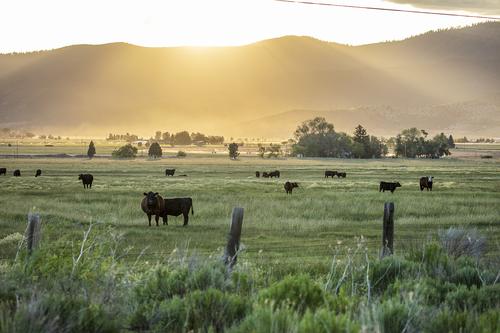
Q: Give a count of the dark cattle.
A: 15